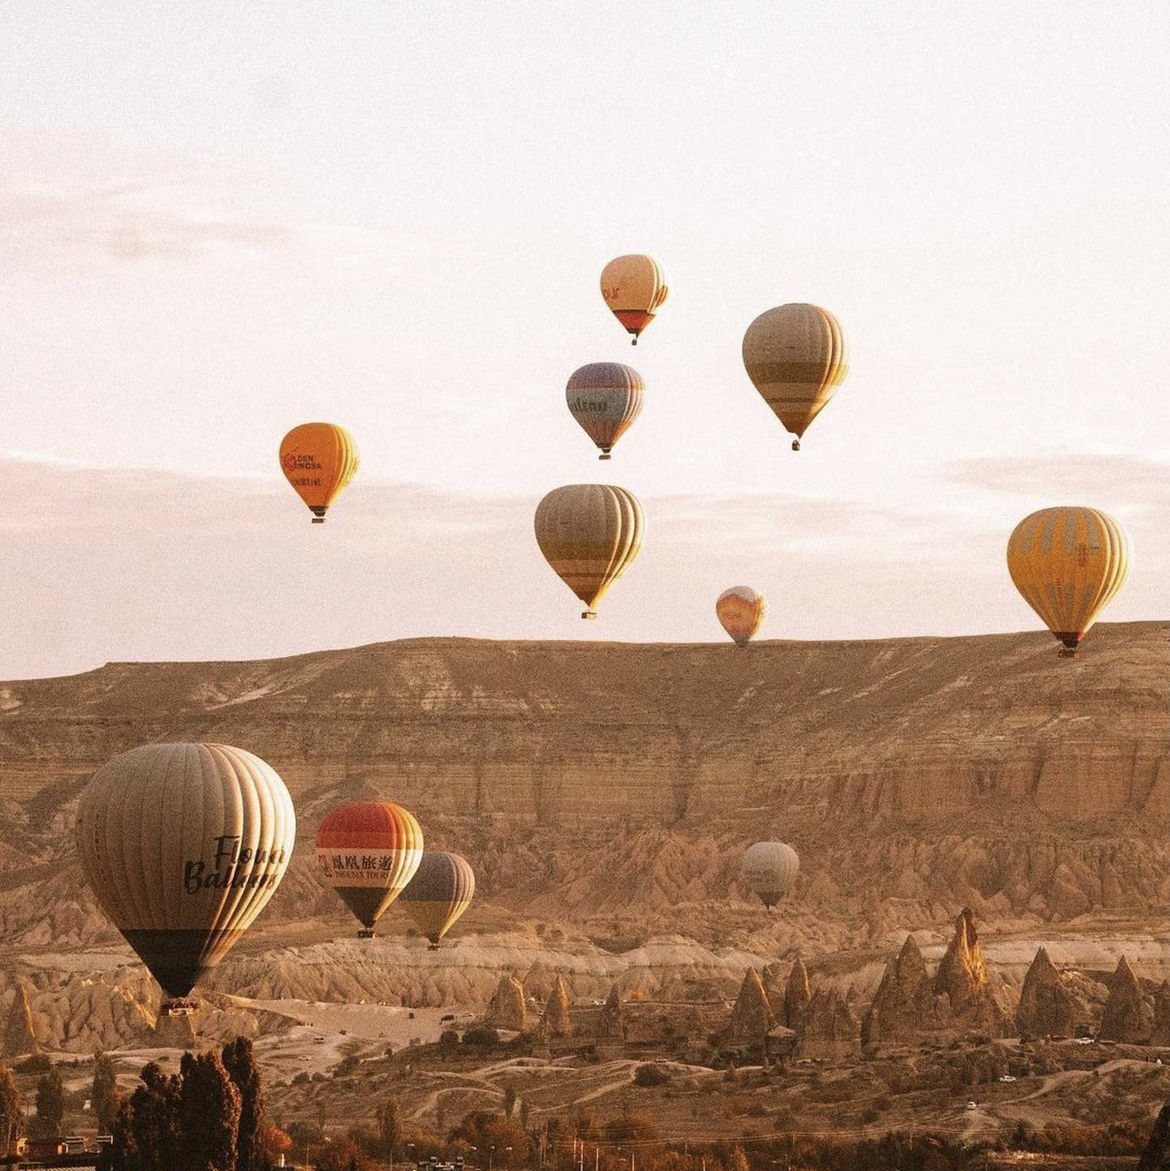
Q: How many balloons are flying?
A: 11